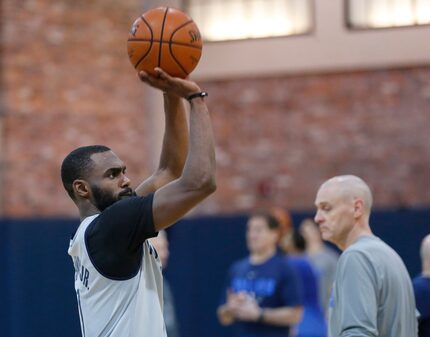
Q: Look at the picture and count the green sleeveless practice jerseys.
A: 0